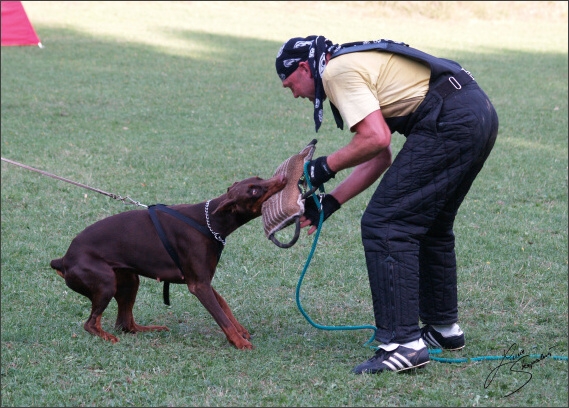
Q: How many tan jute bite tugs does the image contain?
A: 1